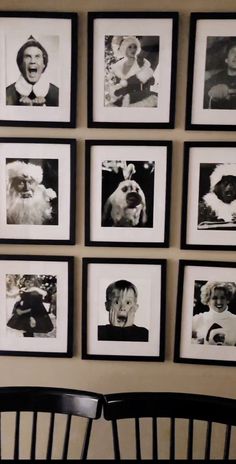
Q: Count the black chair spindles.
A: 12